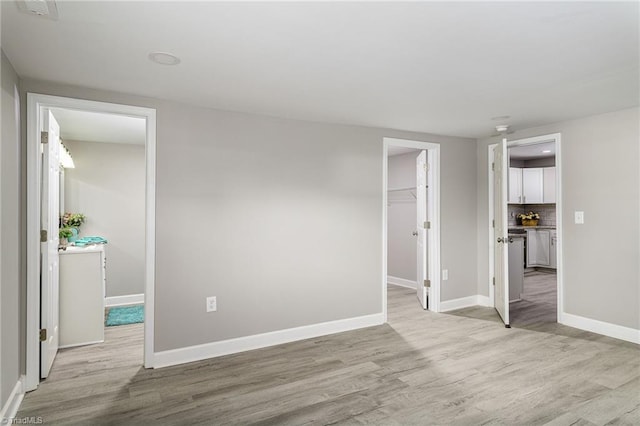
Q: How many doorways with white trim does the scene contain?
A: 3